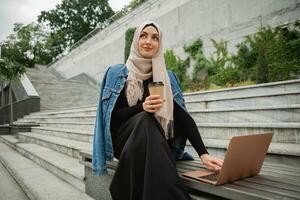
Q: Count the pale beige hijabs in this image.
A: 1